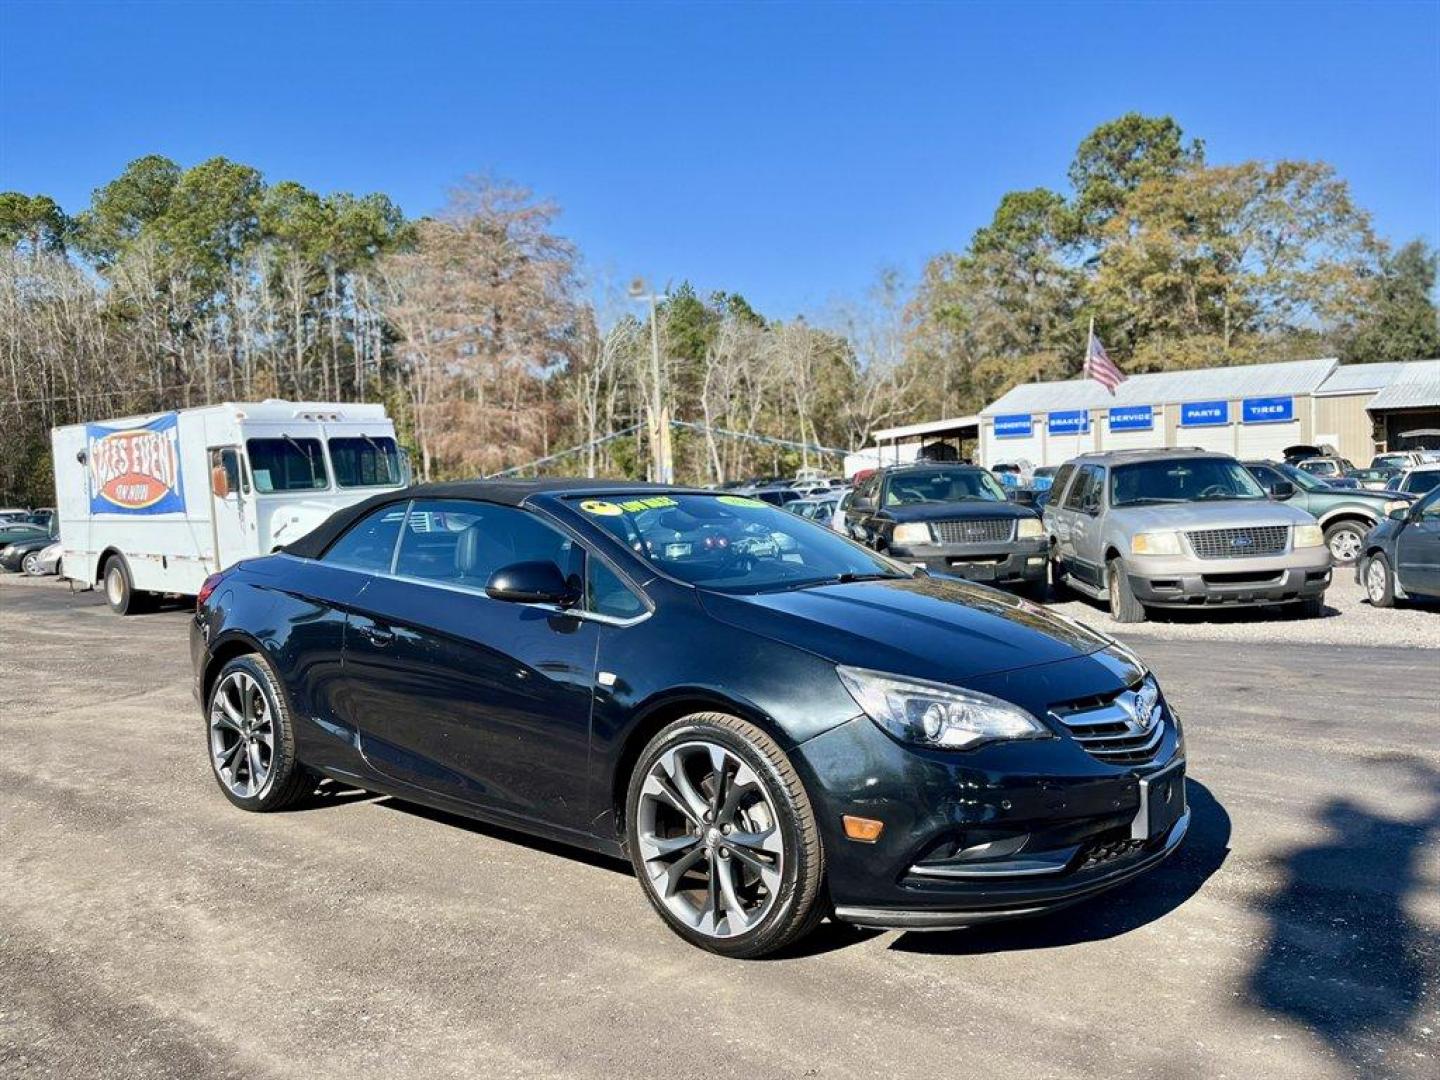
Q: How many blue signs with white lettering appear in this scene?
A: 5